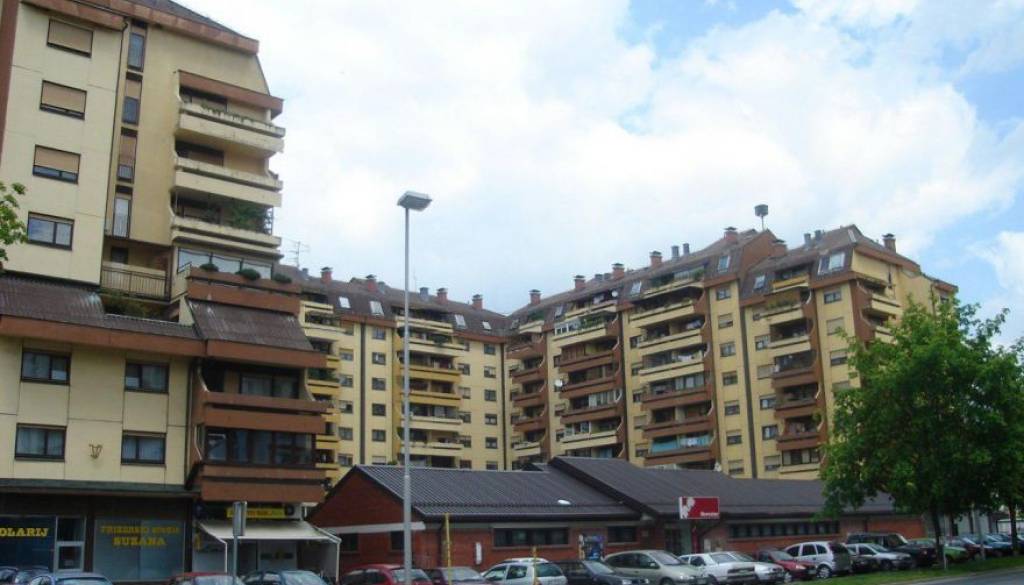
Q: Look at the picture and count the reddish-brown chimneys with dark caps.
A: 11